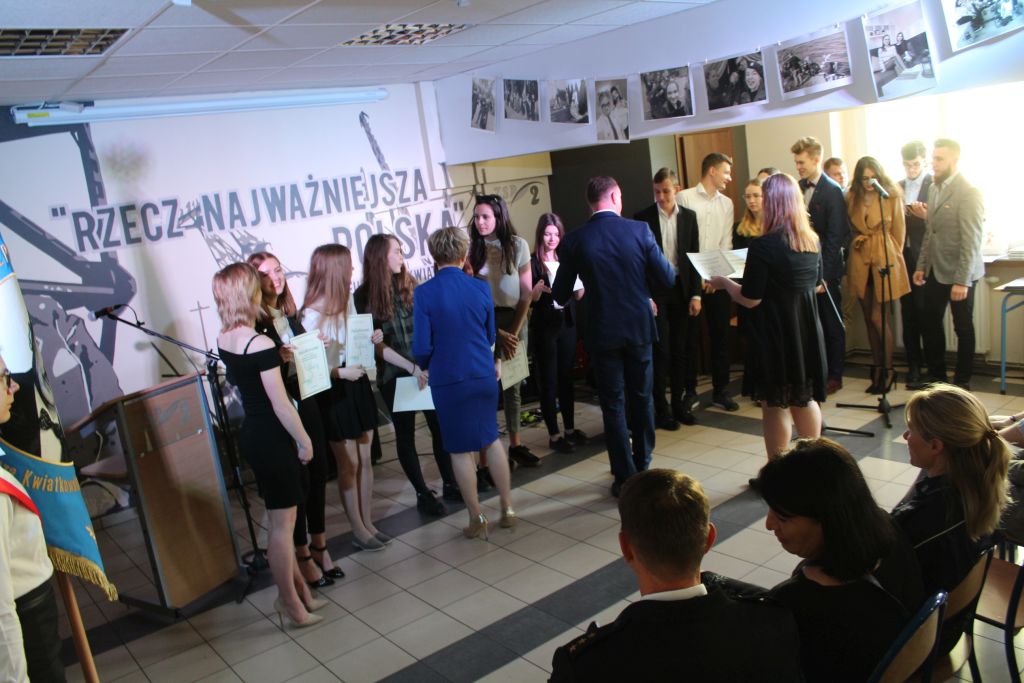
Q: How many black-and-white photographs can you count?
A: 9